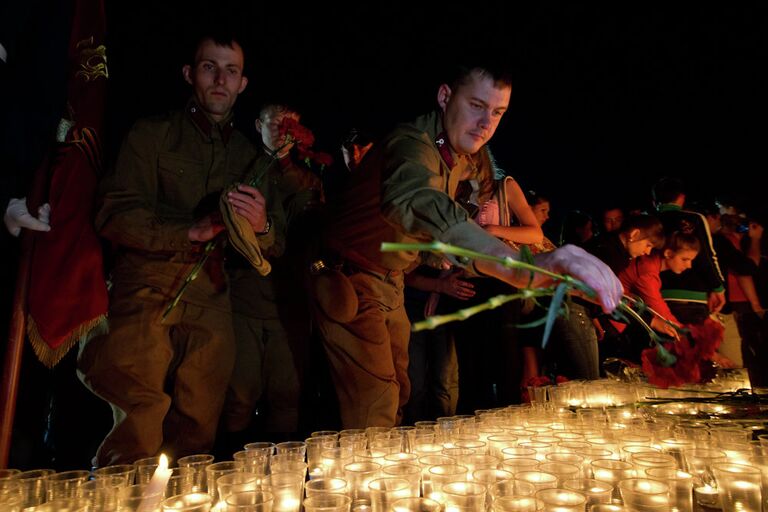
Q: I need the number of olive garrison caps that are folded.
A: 1